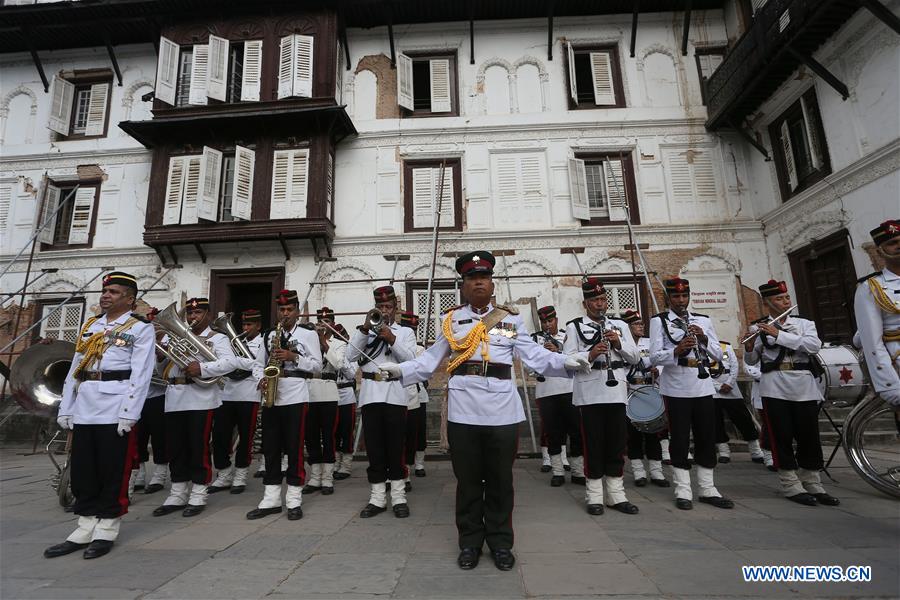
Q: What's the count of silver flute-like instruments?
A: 1